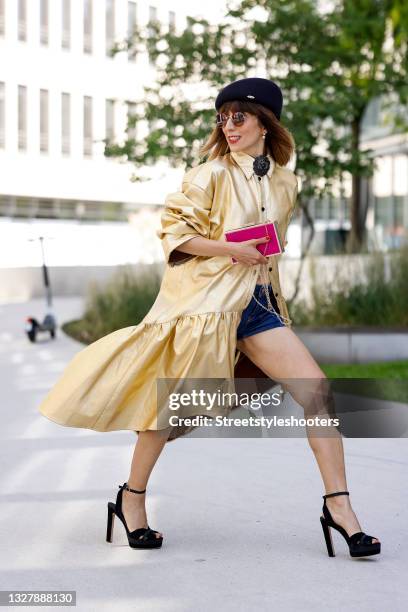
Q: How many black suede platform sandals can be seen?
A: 2